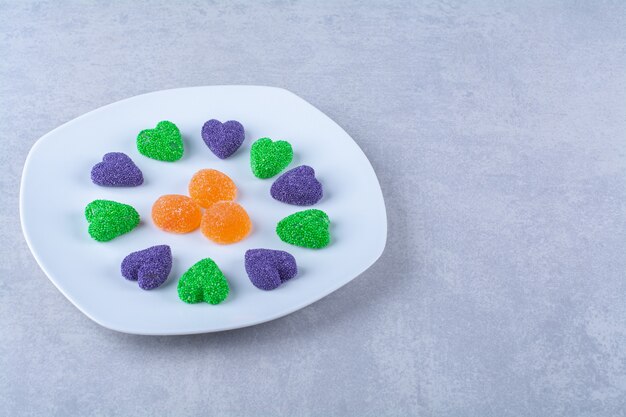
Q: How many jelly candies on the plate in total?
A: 13